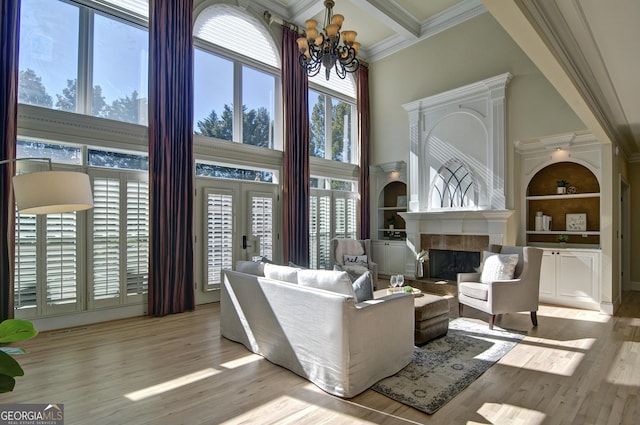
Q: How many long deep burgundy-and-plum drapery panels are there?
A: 4